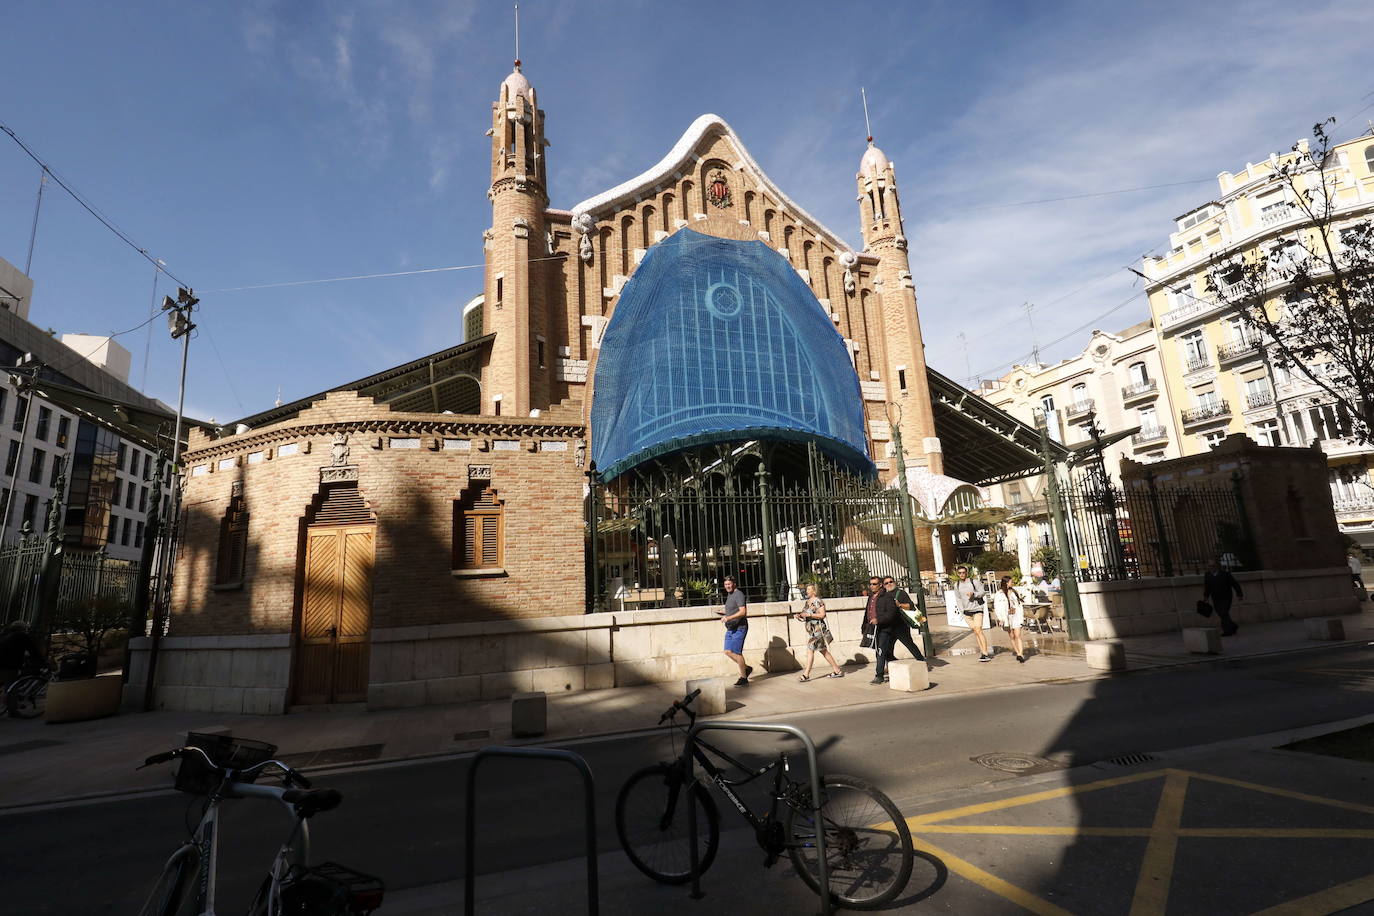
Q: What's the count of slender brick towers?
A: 2